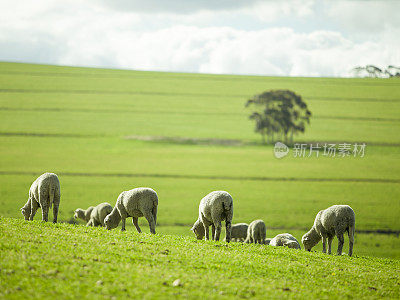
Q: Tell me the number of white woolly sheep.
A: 9